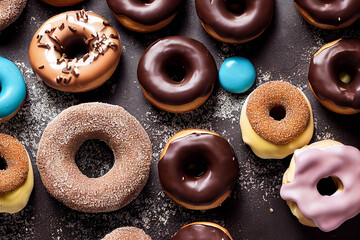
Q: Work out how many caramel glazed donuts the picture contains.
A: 1